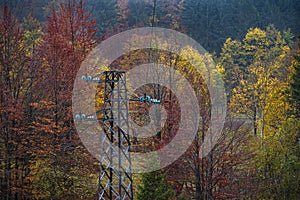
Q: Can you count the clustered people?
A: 0